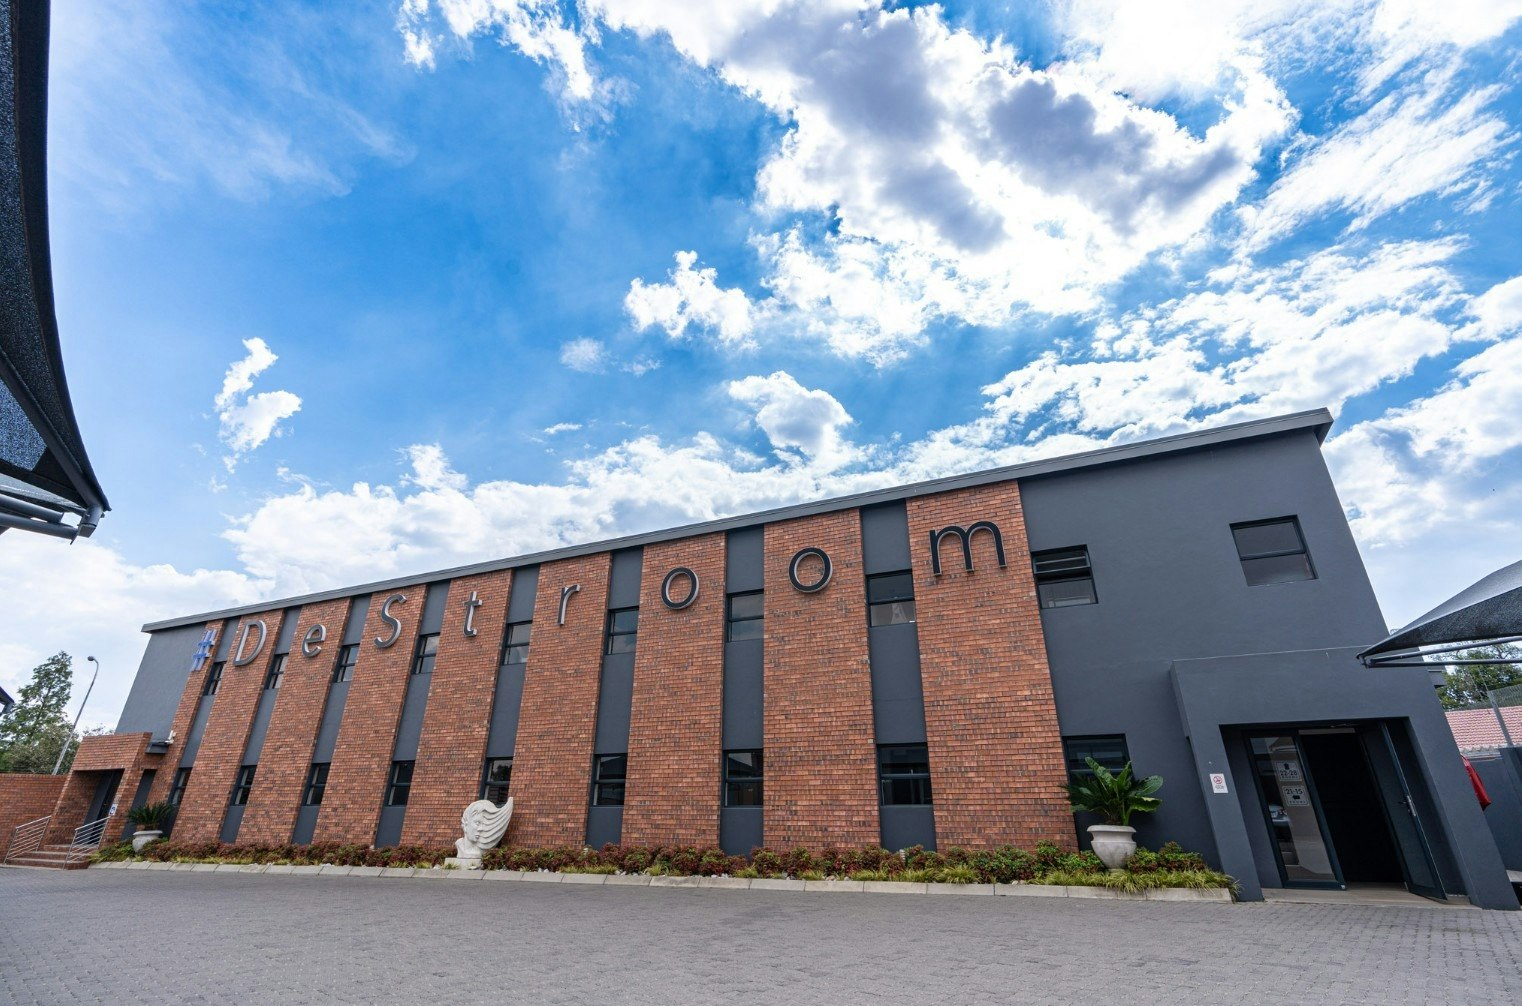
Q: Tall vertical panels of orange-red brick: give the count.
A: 9